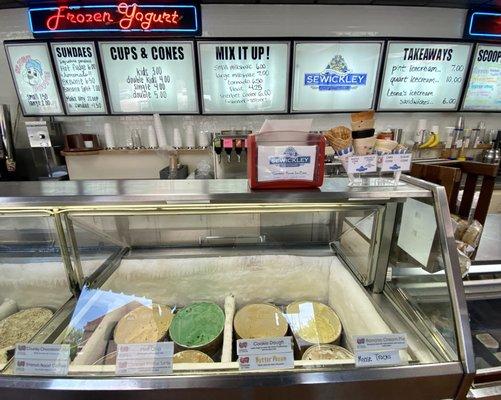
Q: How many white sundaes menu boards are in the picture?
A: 1